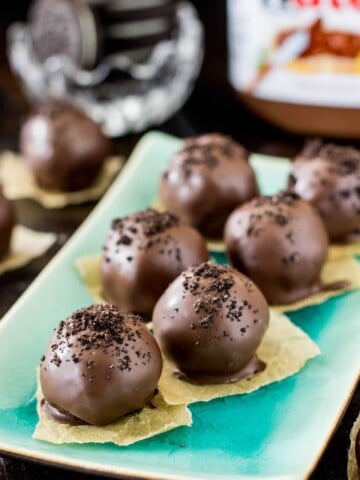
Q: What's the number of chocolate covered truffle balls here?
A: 8